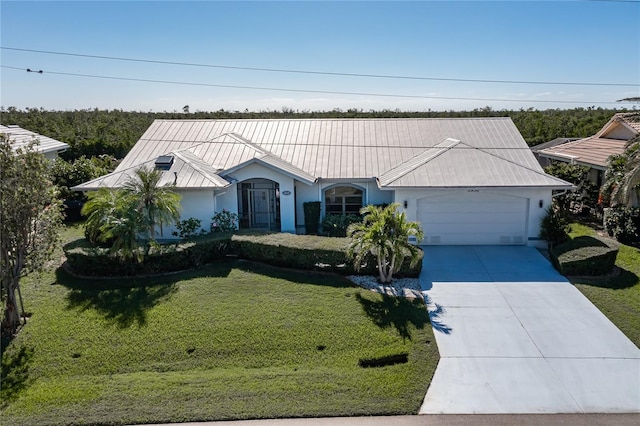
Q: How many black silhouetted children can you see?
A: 0